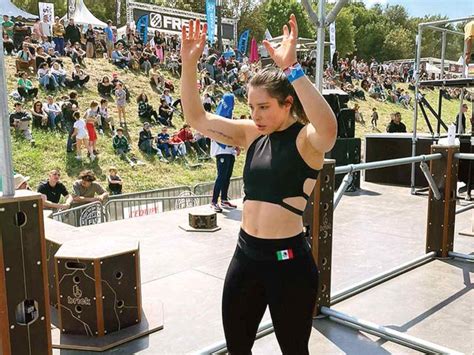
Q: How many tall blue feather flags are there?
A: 3